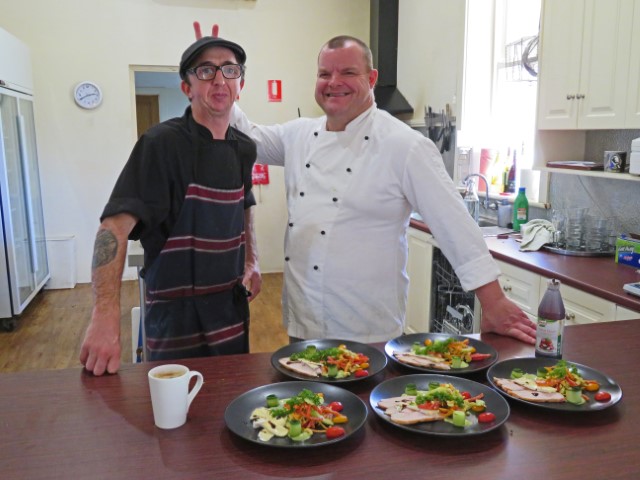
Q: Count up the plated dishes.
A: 5